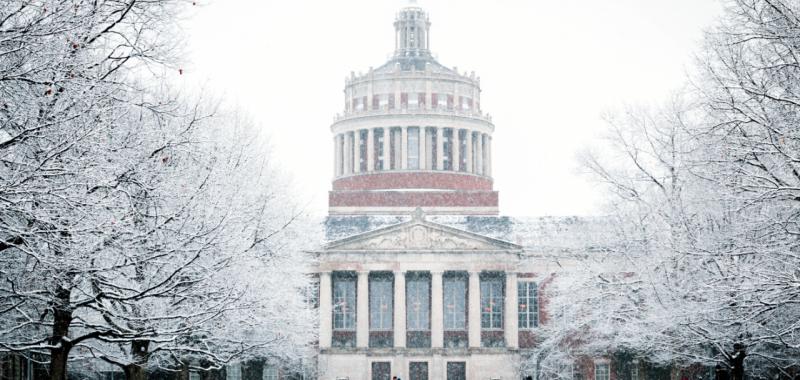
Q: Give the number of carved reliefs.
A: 1